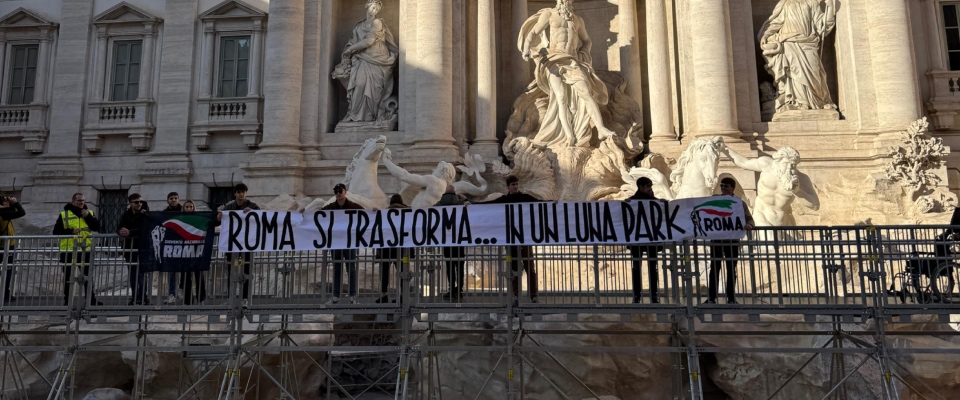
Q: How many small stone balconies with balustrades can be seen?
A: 4